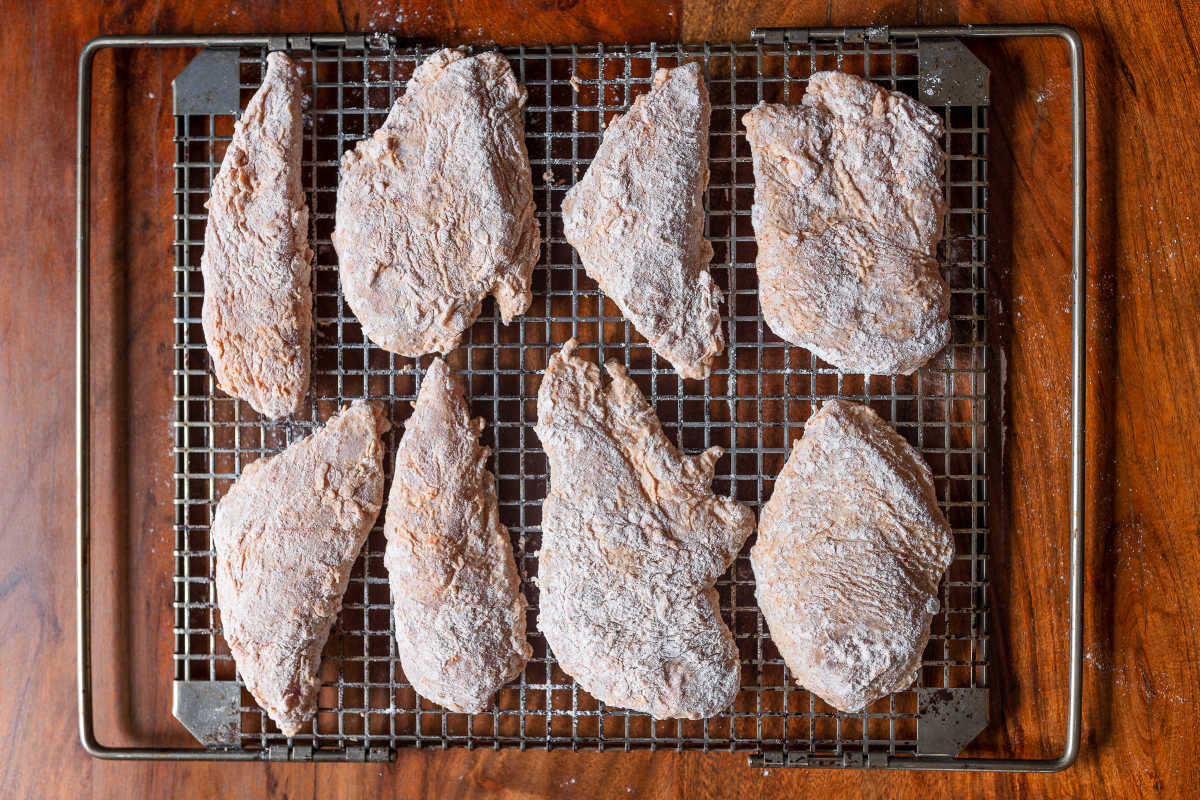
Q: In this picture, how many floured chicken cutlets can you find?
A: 8